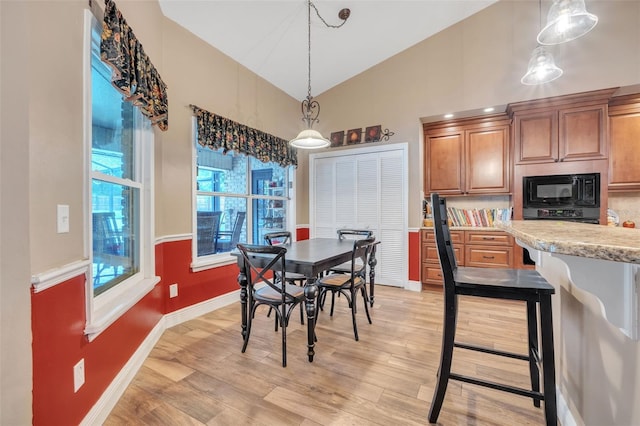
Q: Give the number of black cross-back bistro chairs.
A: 4